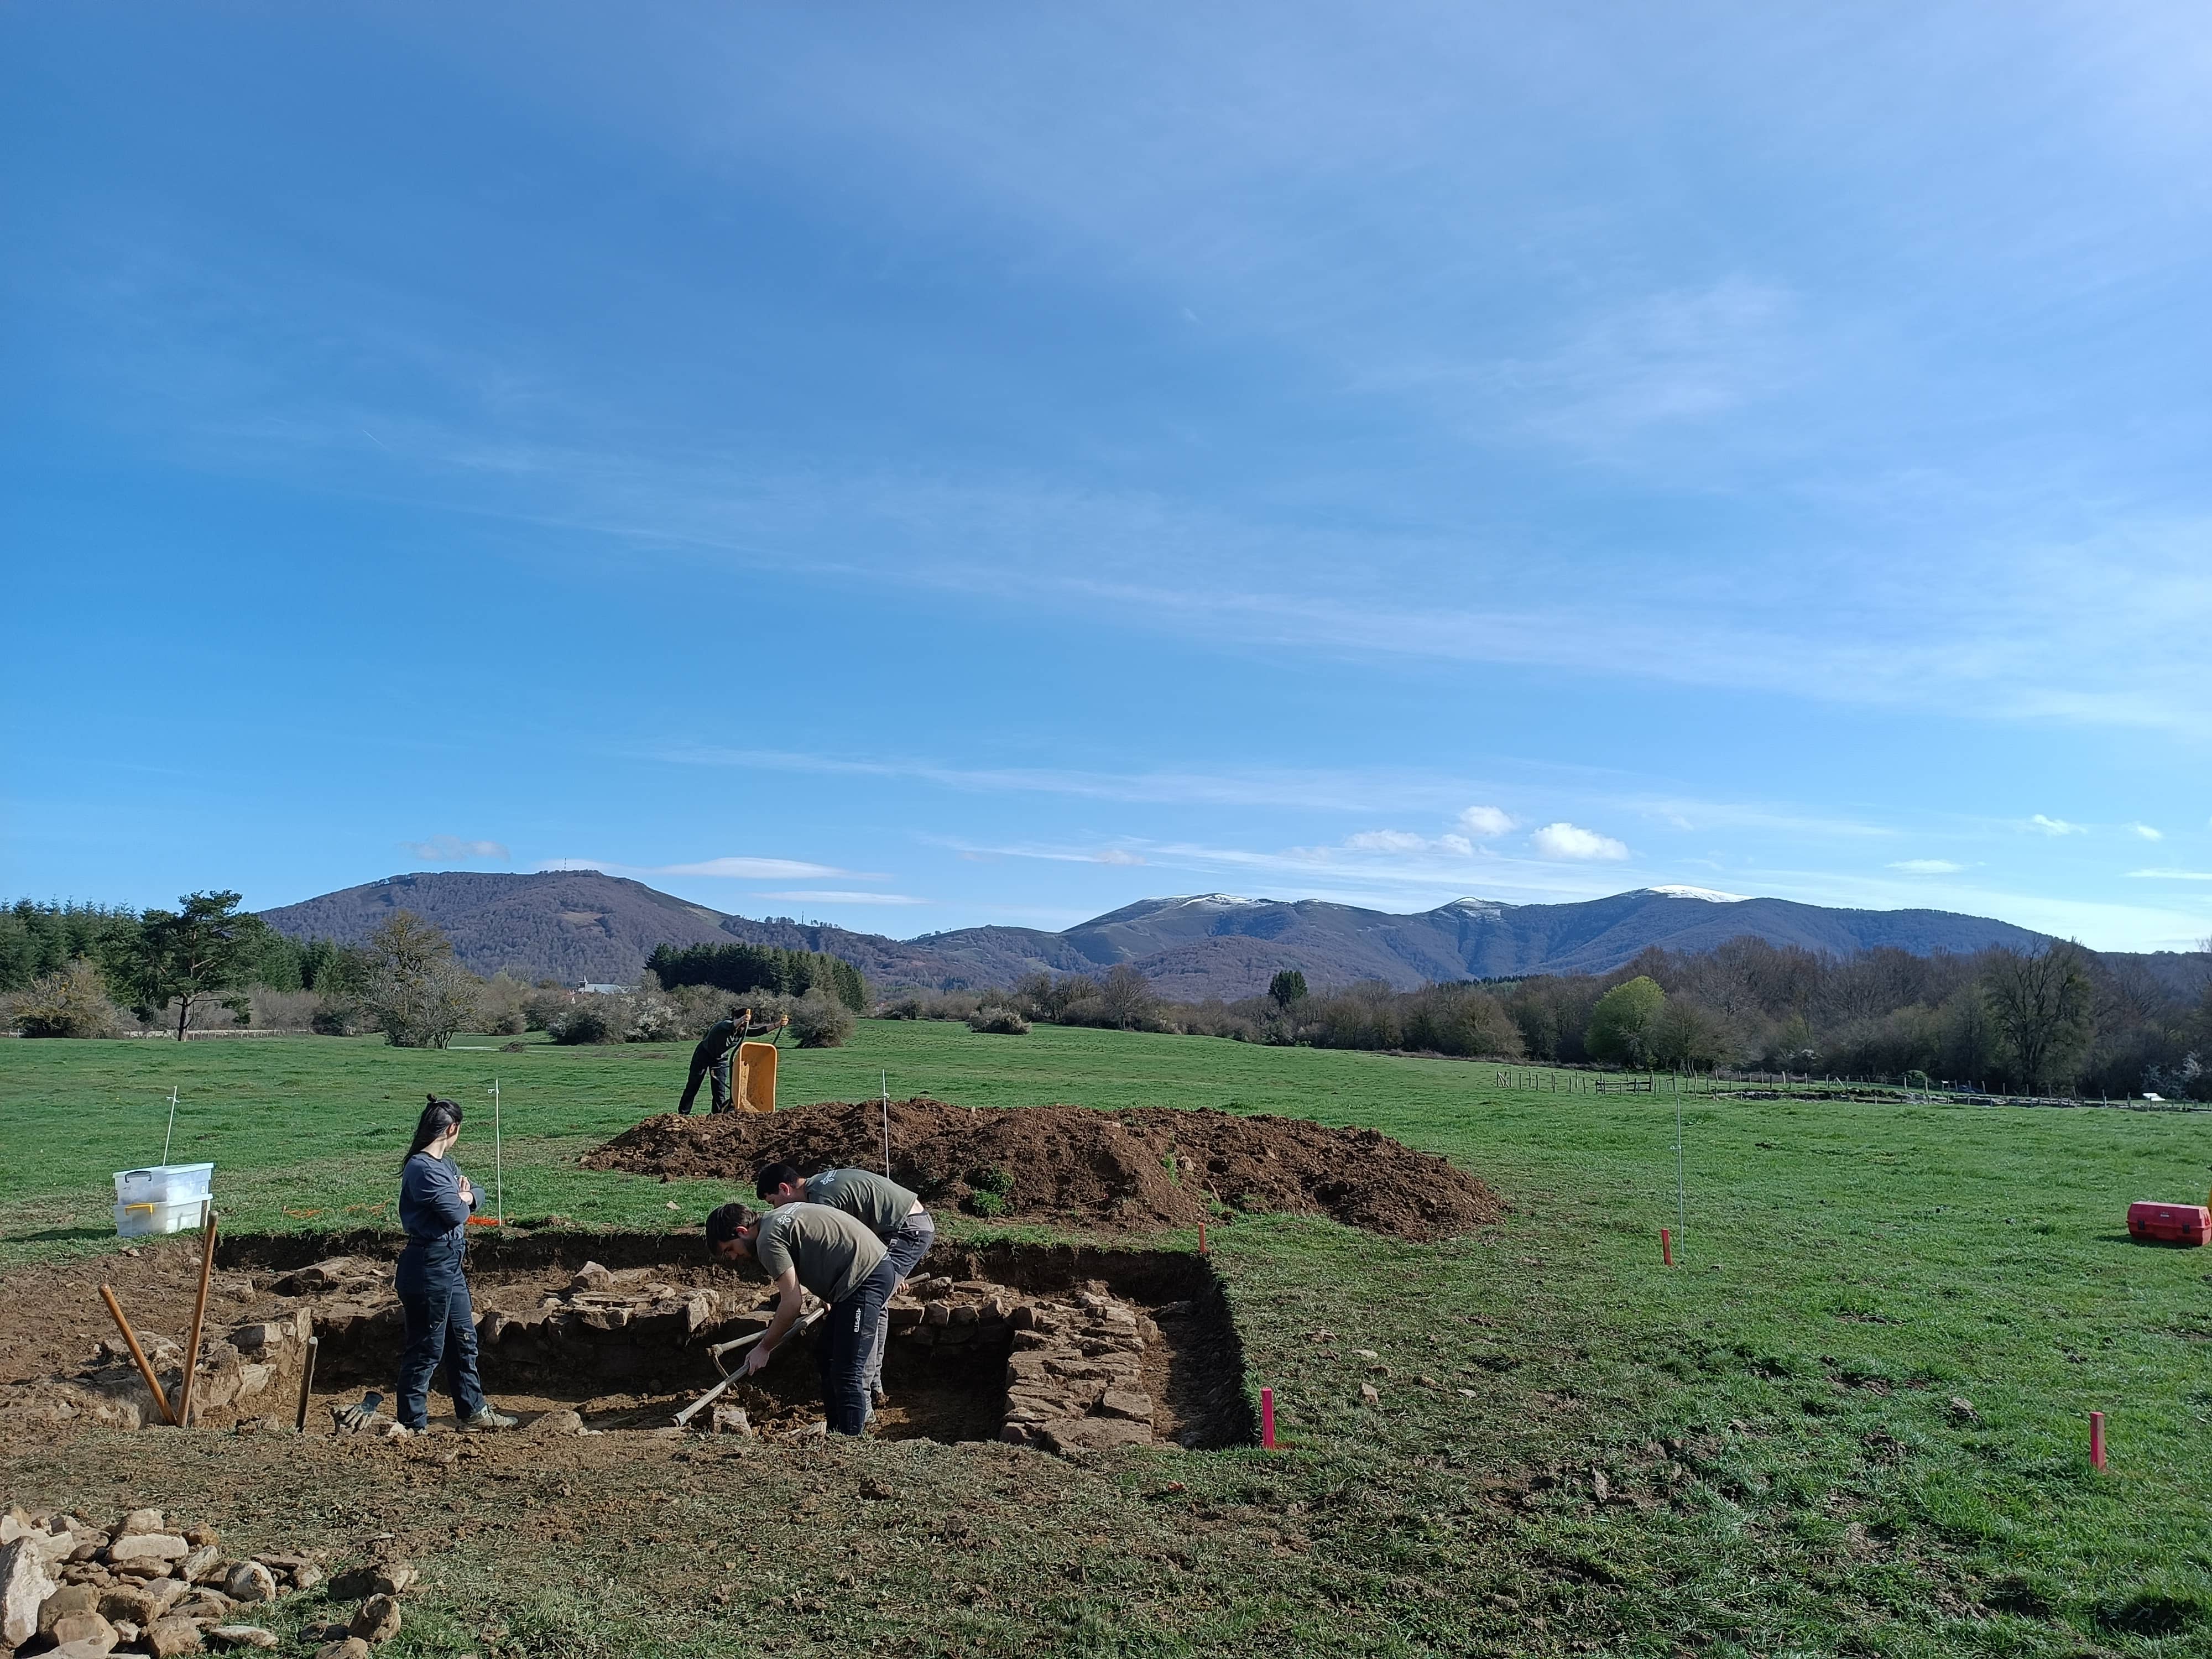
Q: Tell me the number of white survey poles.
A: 4